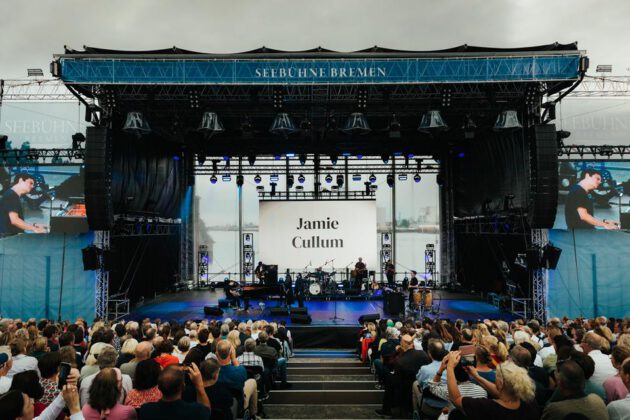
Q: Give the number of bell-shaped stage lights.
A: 6